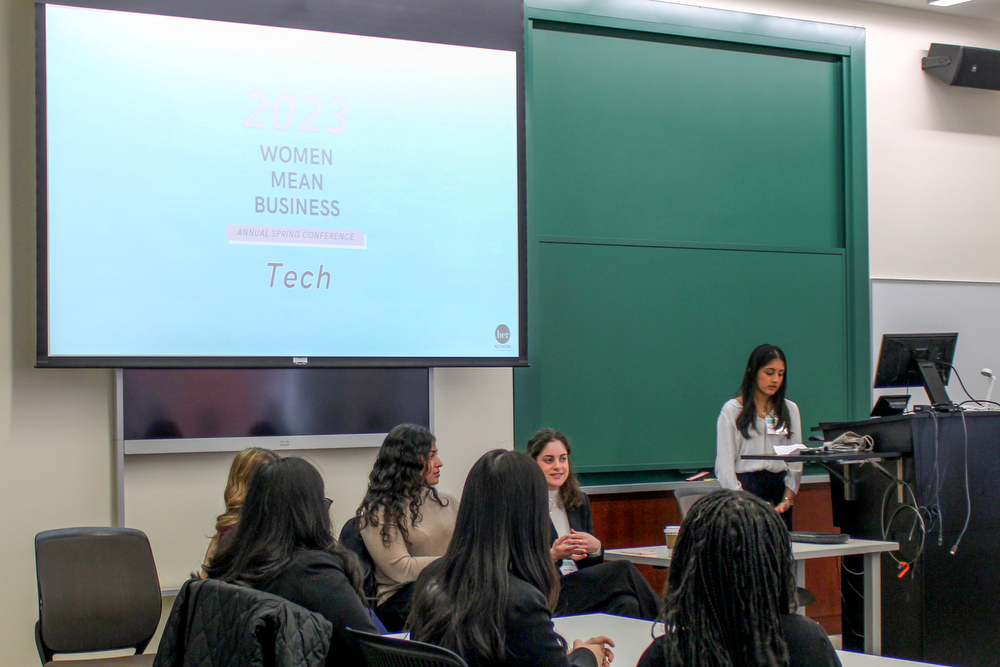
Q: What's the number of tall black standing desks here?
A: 1